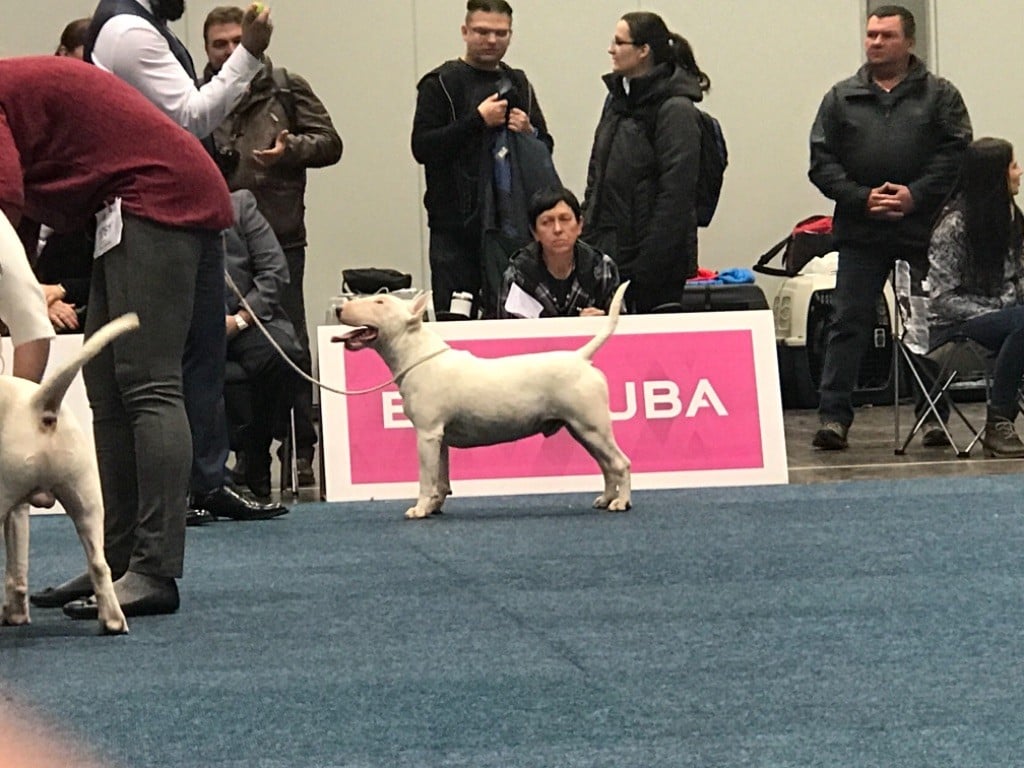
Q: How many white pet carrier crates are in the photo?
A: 1